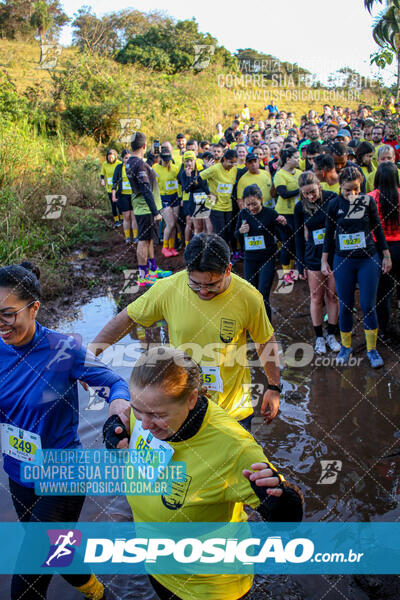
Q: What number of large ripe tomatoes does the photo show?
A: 0